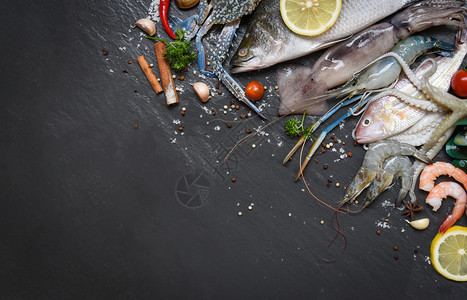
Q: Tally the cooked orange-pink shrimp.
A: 2